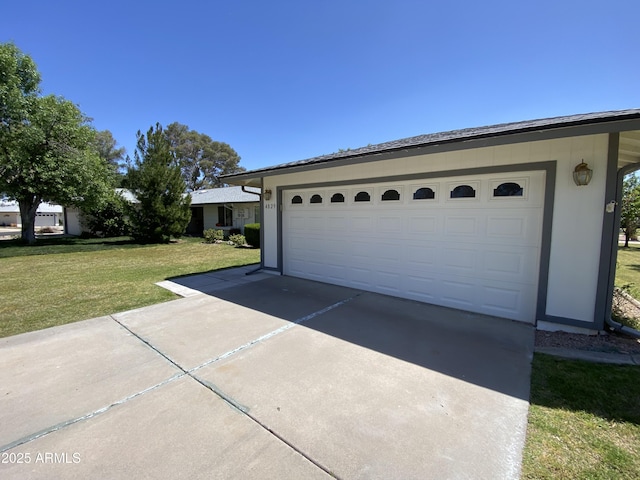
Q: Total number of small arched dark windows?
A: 8